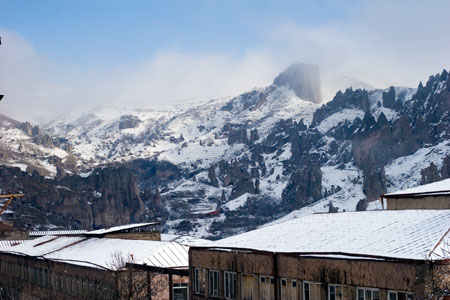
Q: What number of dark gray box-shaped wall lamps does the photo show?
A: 0